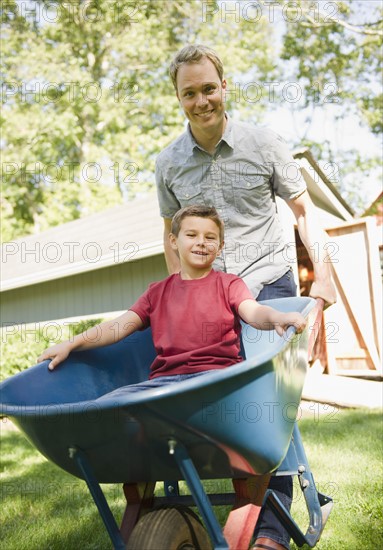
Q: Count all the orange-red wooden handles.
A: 2